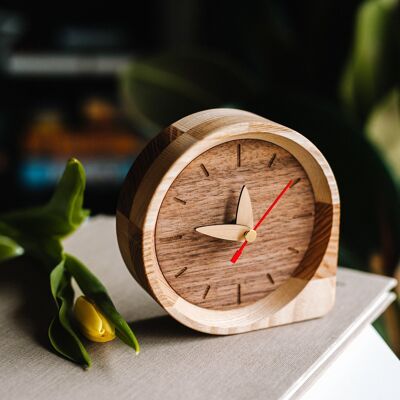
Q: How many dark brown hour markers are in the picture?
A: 12